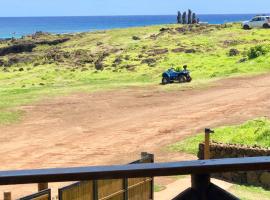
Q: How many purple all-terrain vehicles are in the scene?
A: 0